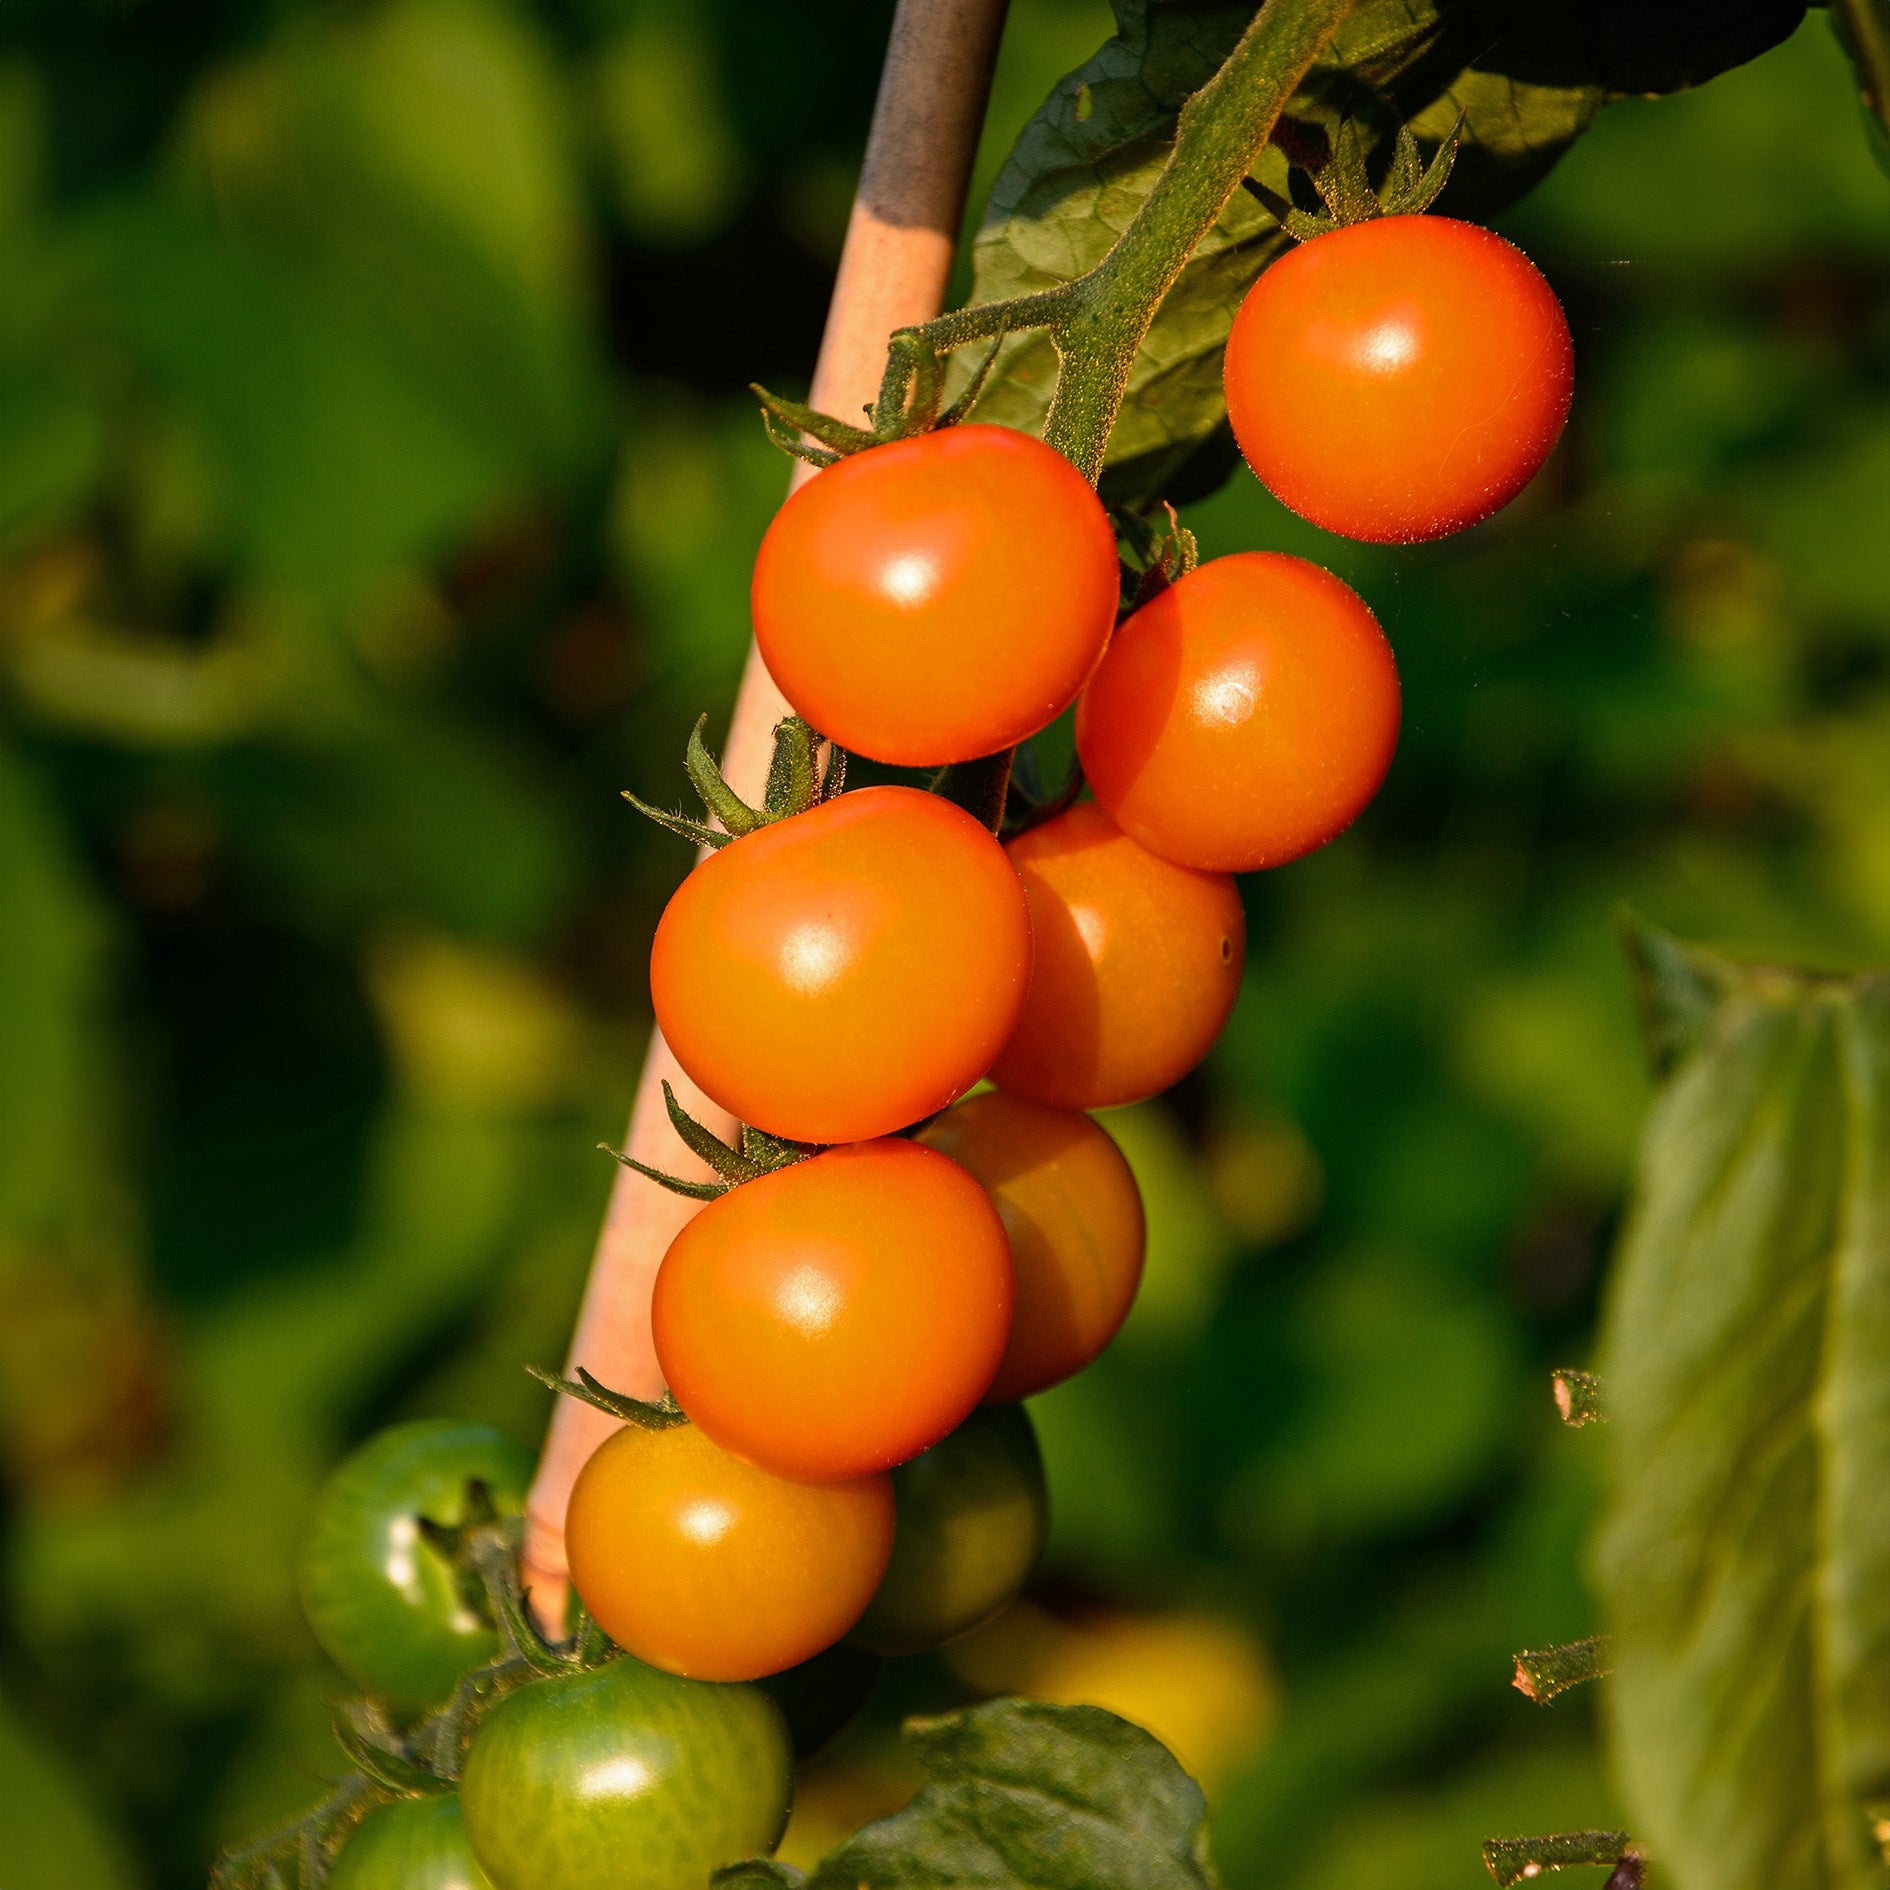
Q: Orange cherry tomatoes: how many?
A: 8